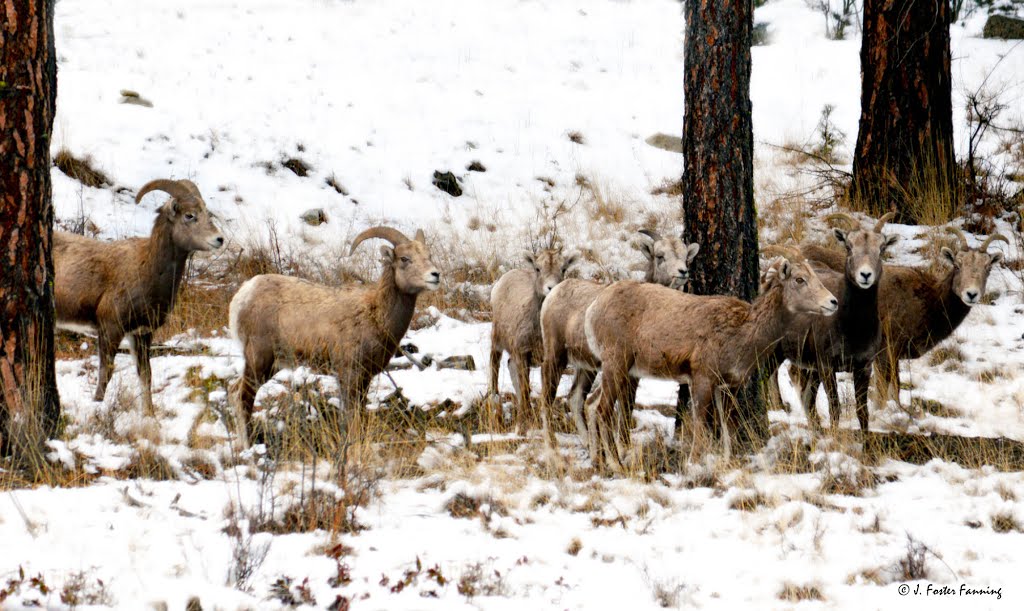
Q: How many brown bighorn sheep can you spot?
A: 7